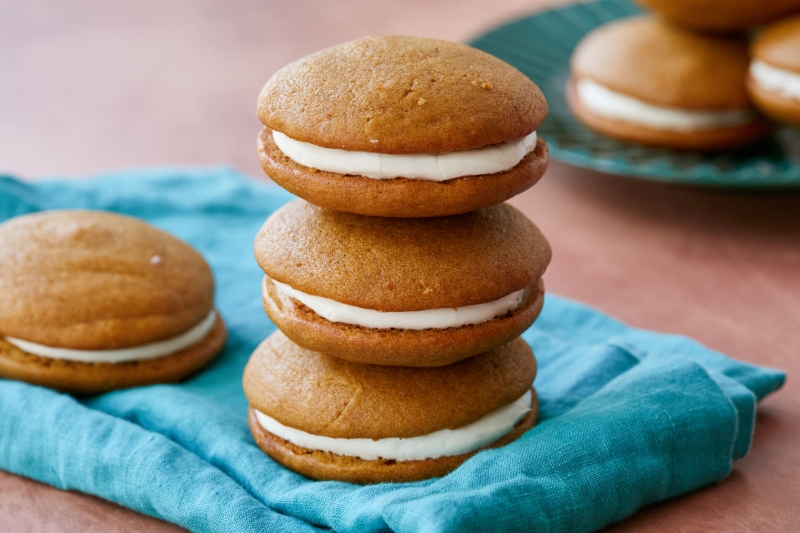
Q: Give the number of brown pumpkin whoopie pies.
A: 7